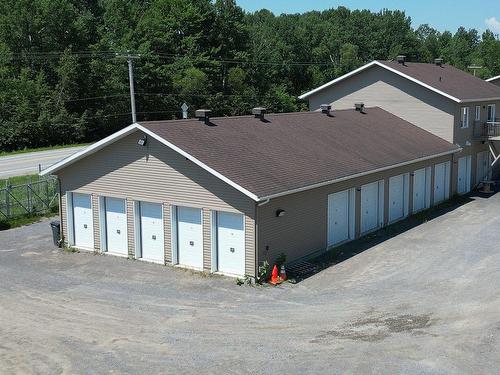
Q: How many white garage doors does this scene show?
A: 12